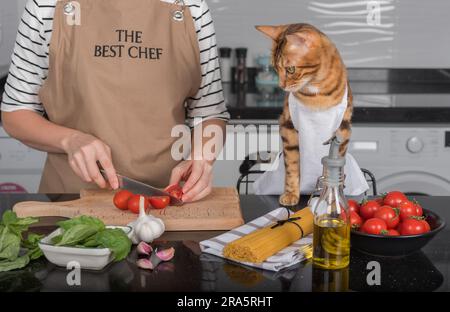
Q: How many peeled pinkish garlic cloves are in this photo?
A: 3